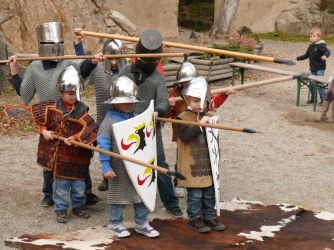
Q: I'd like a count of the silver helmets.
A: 6